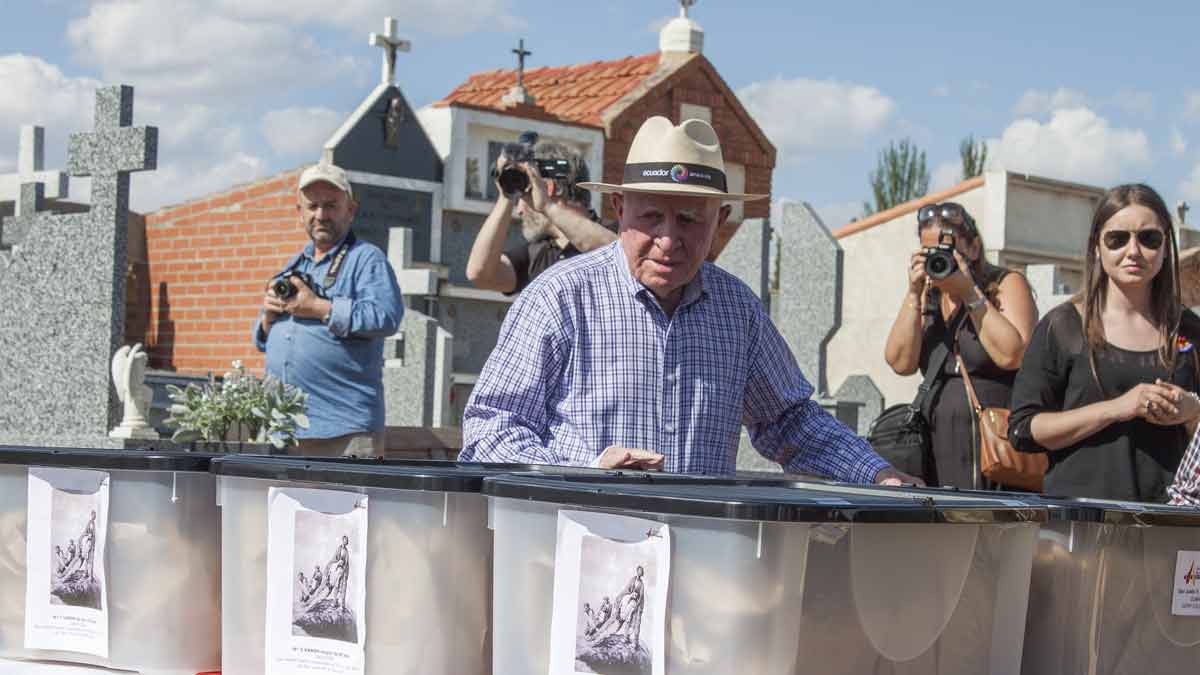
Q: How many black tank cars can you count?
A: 0